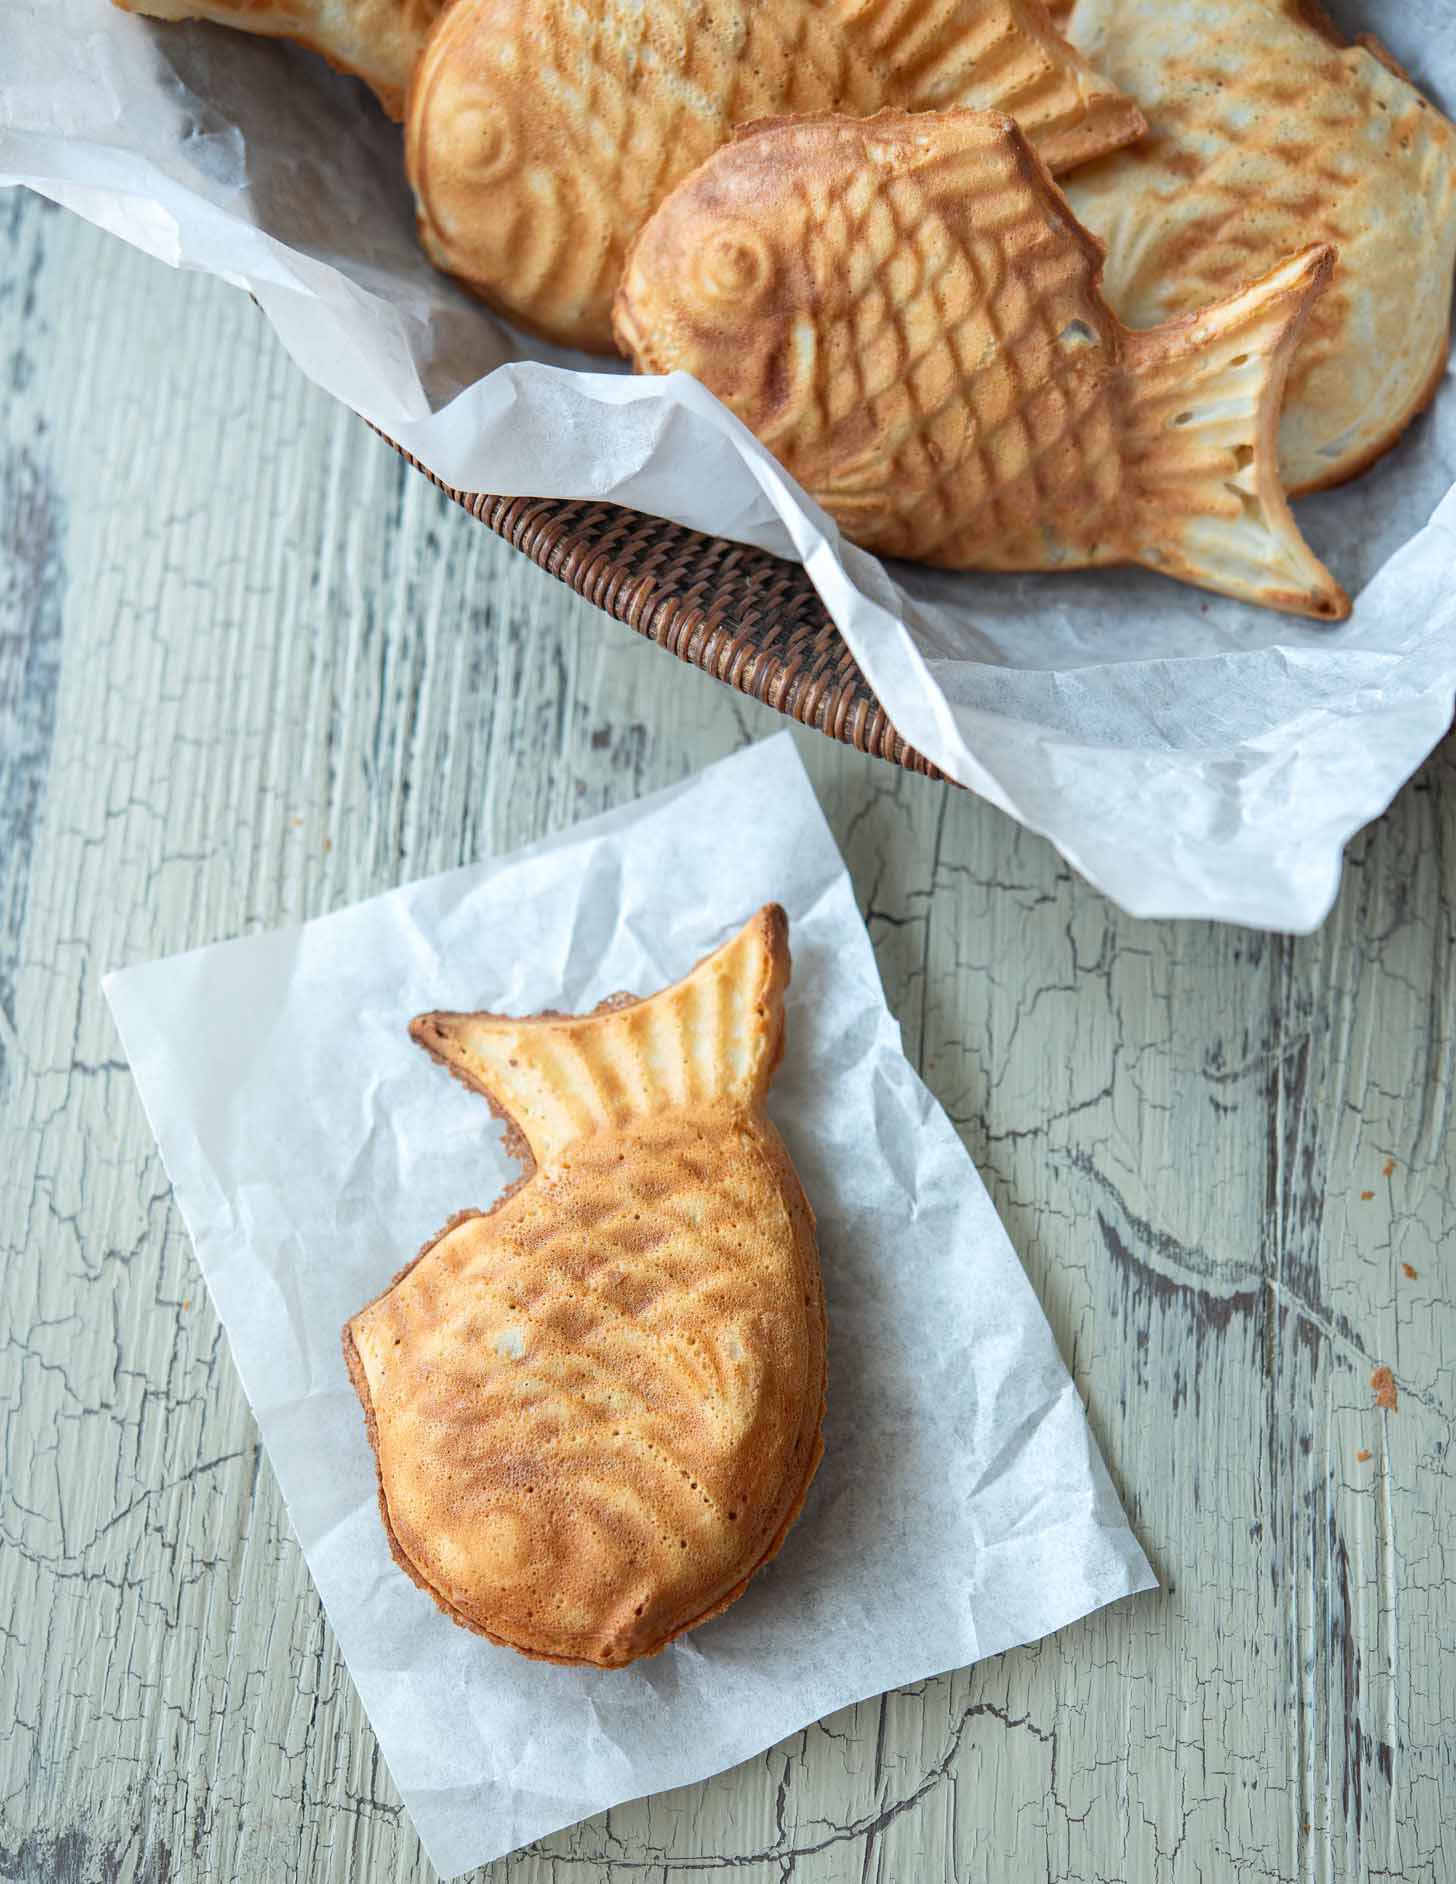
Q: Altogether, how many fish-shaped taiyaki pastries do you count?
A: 5